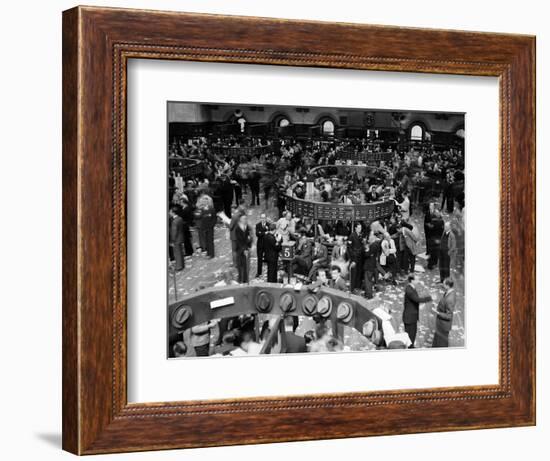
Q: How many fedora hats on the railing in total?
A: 8